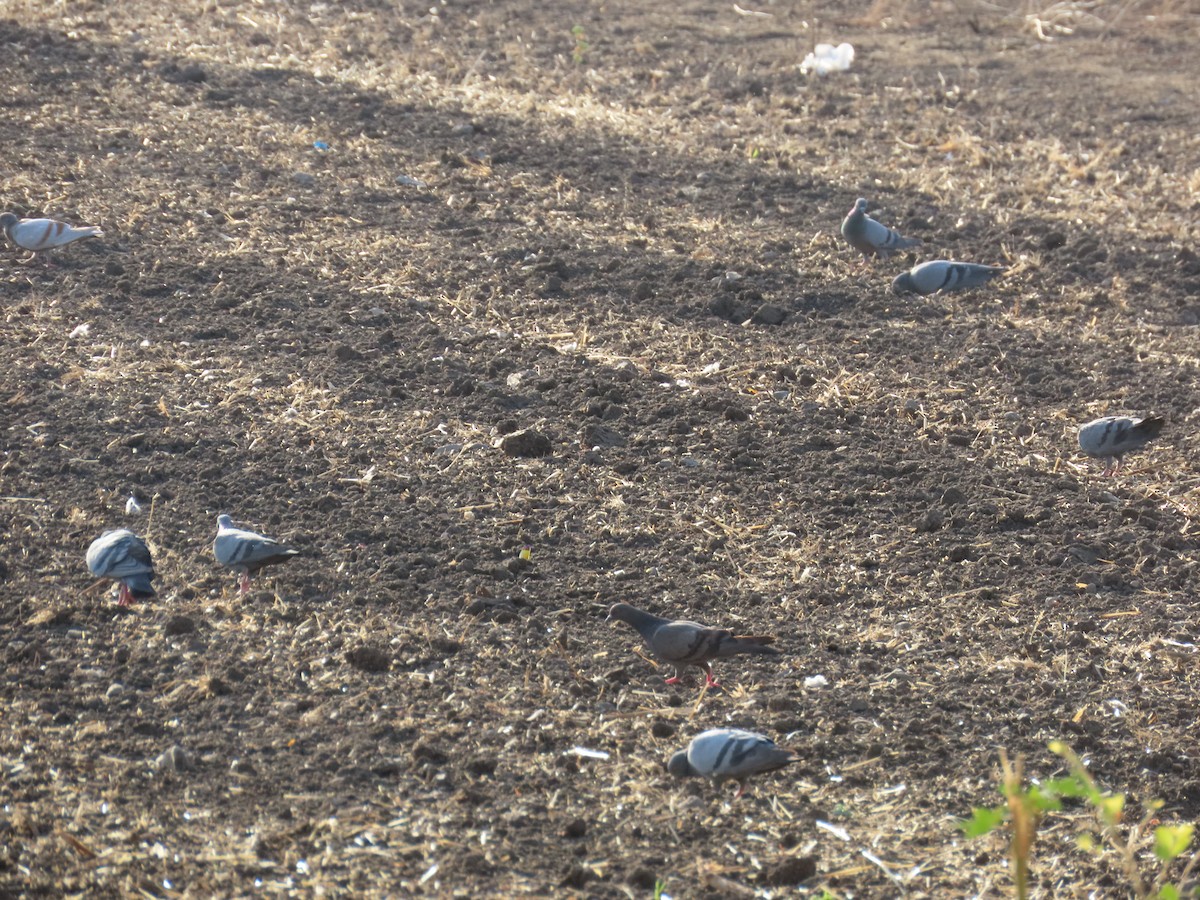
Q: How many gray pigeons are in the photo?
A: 7